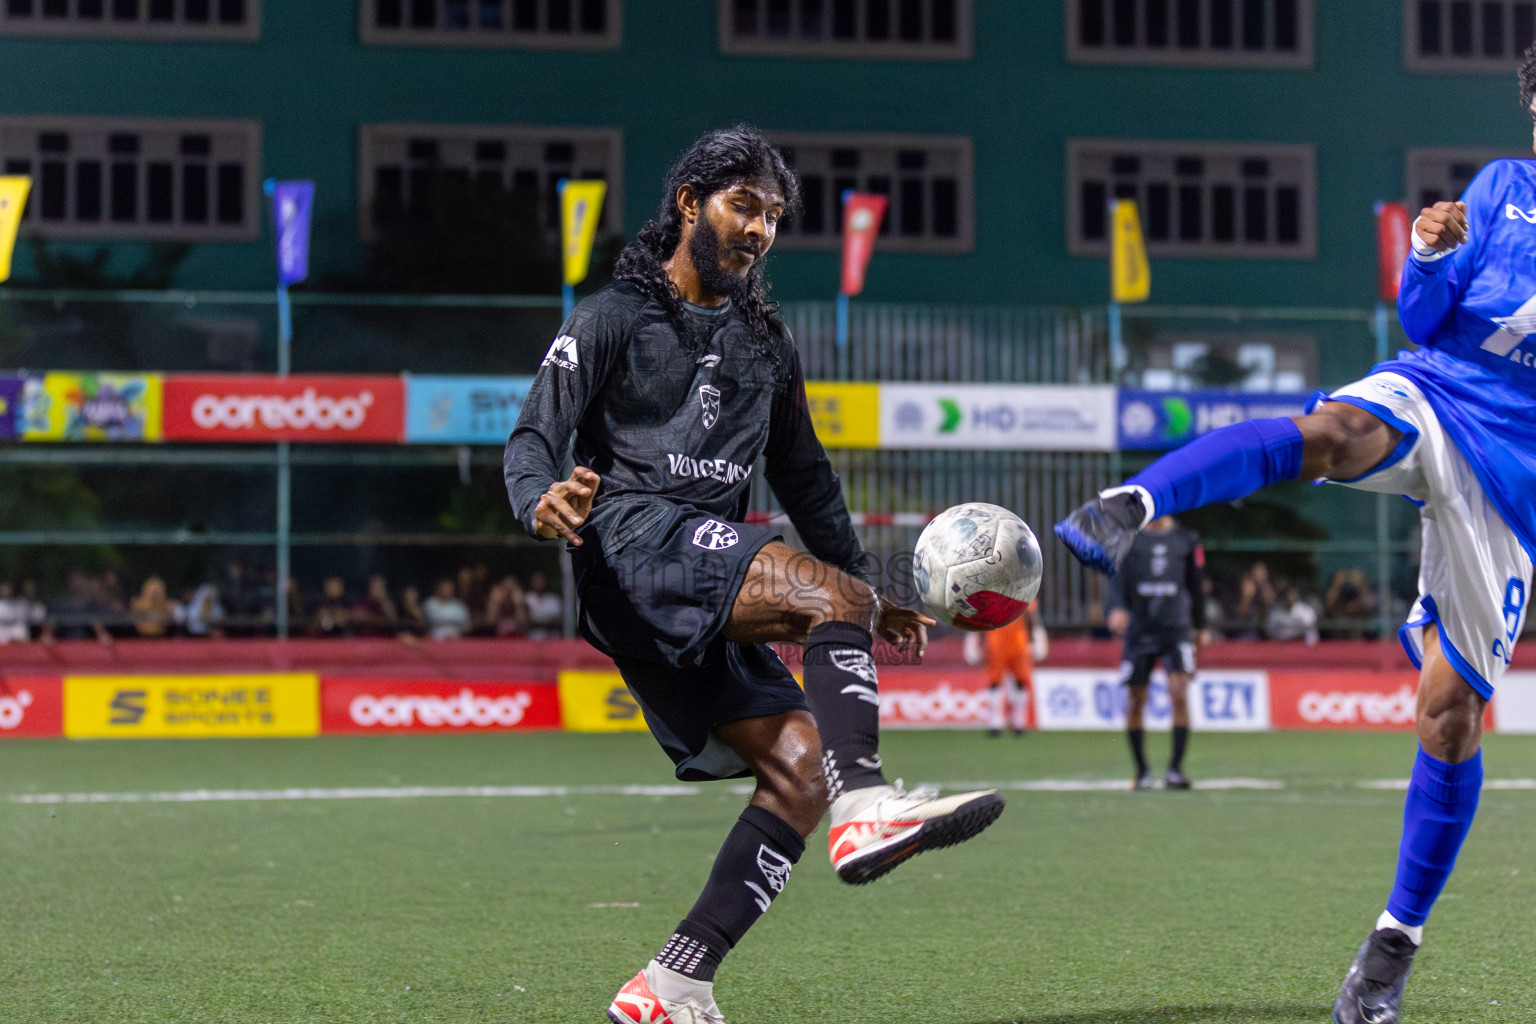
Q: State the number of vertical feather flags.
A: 6